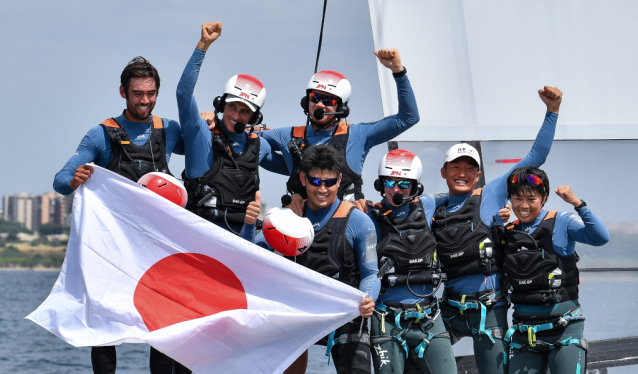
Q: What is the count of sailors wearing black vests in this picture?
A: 7